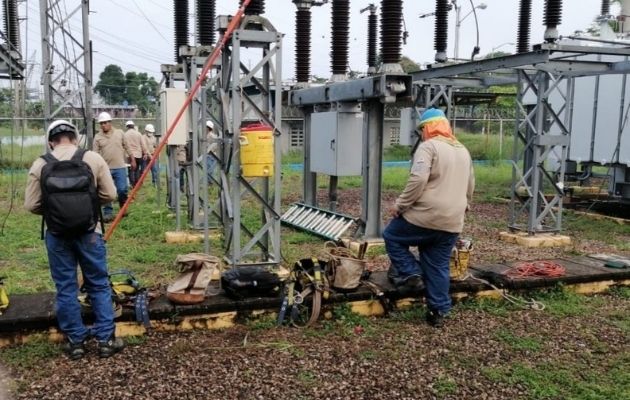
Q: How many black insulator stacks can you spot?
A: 12